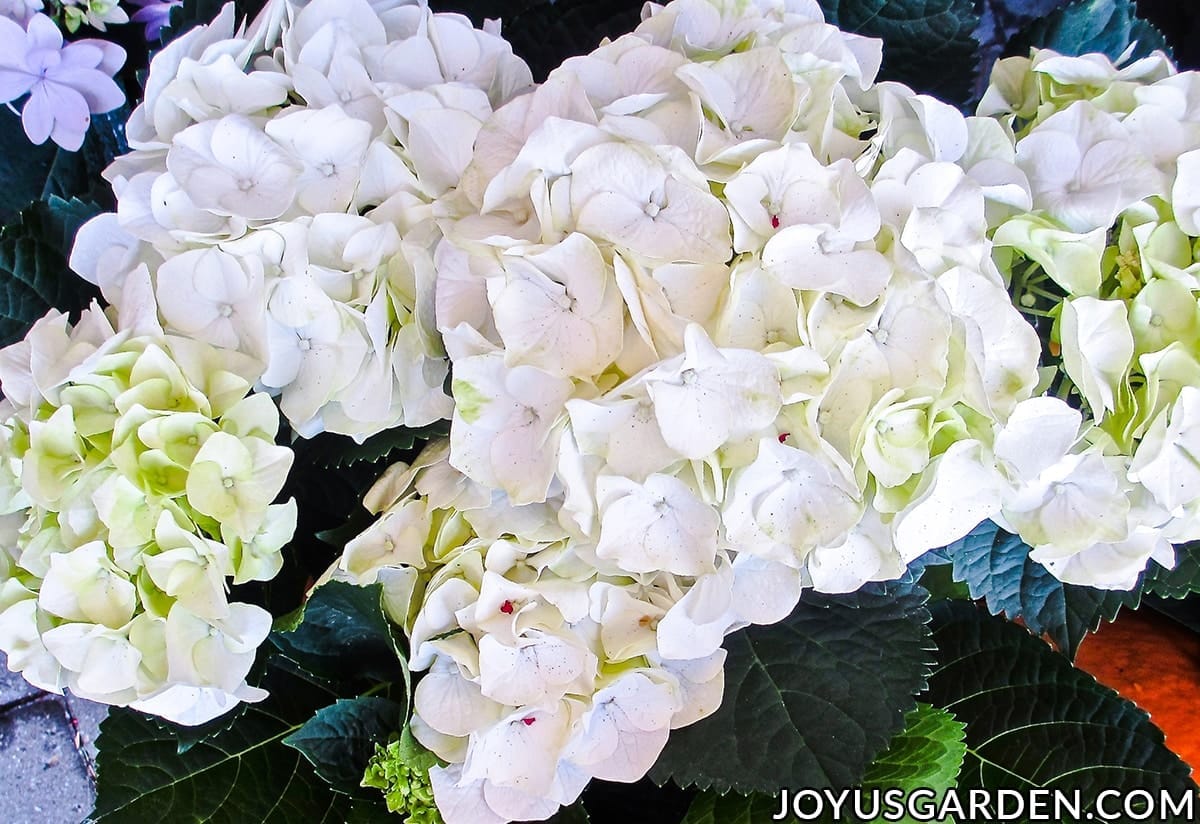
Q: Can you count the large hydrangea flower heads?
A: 5